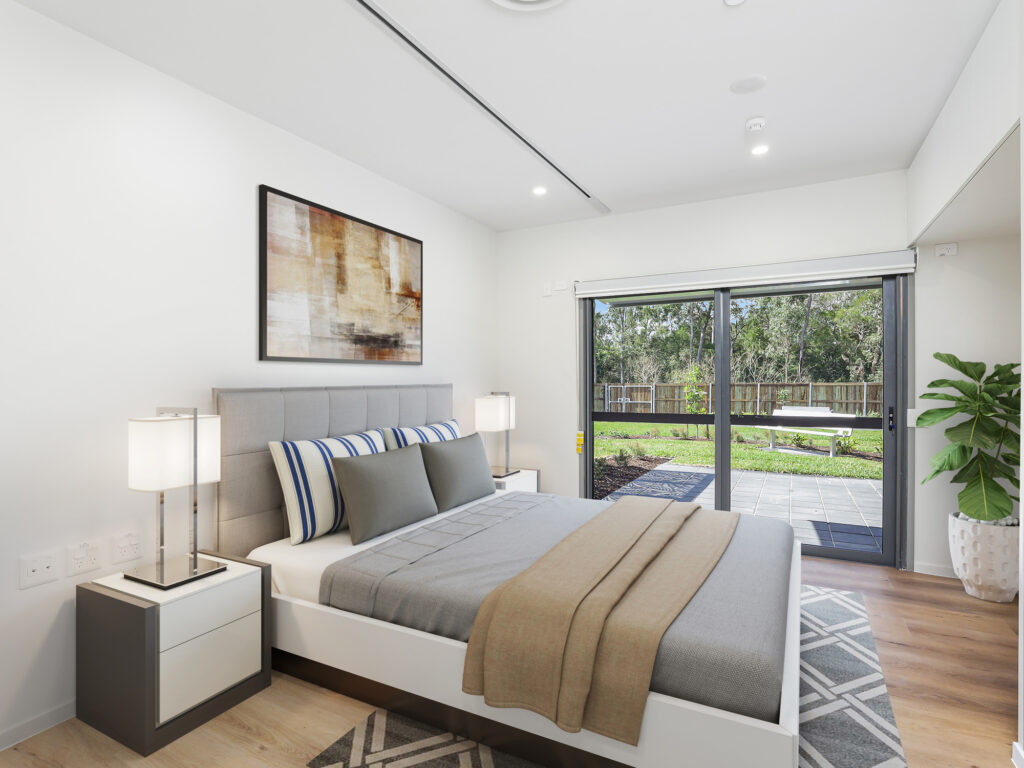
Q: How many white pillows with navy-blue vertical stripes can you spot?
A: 2